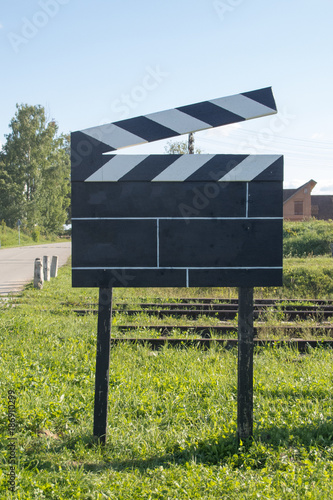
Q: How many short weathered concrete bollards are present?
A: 3